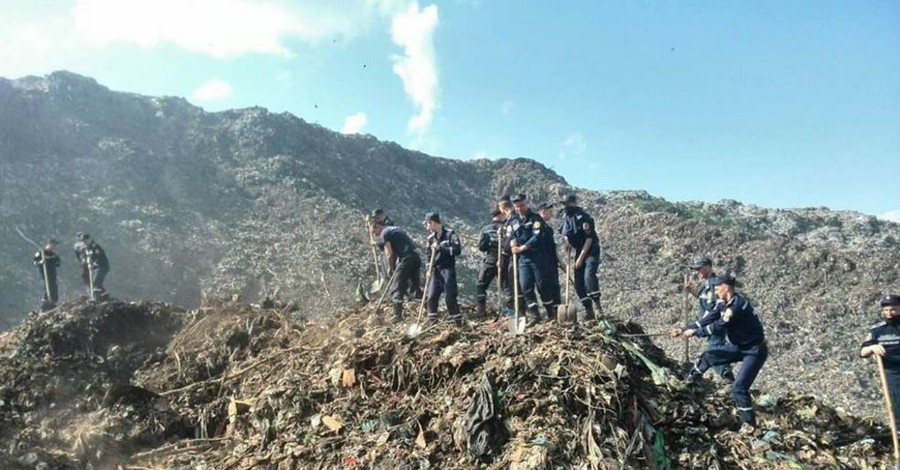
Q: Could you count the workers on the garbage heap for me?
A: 14